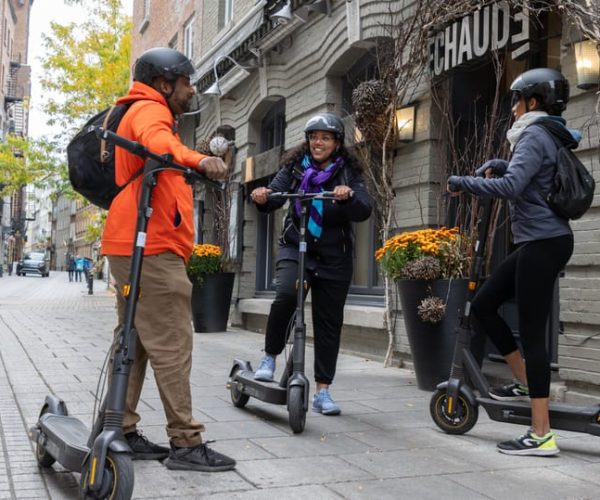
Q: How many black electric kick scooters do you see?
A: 3